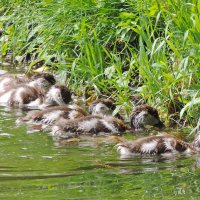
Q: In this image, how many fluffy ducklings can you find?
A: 5